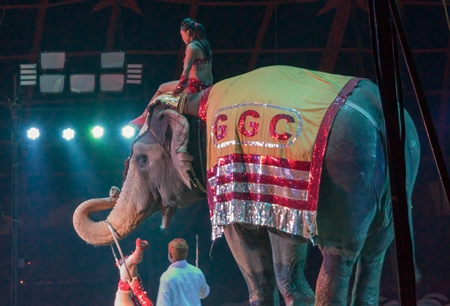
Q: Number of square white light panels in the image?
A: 5